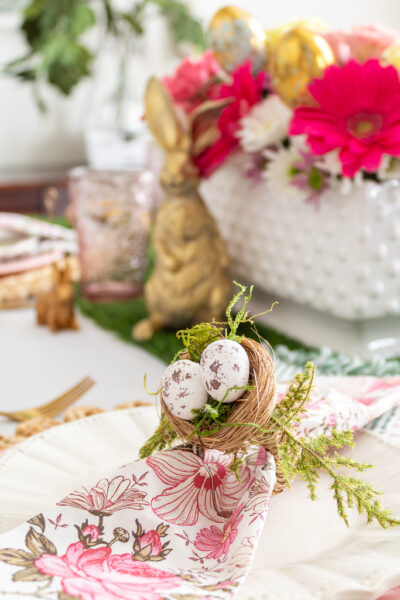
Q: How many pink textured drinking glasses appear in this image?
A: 1